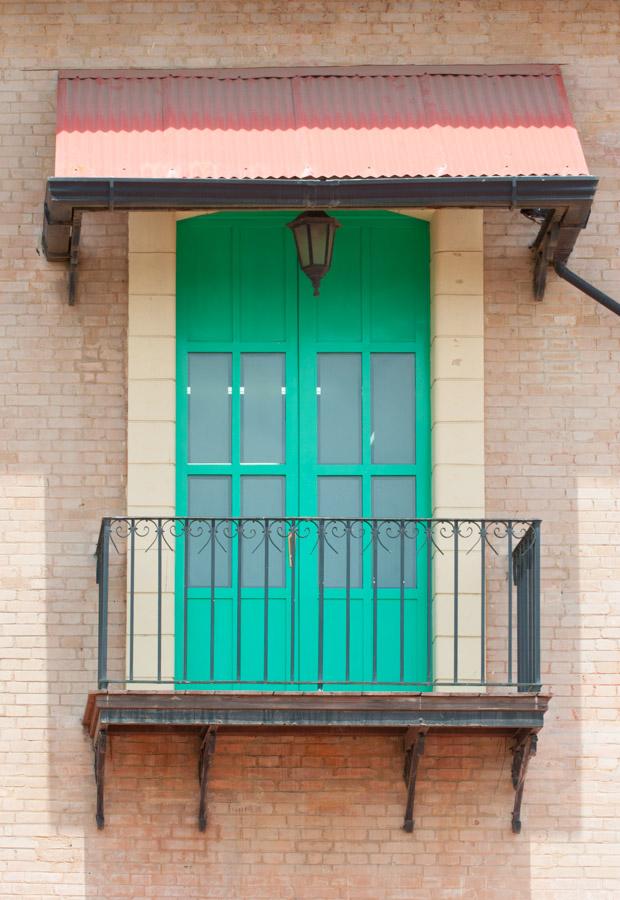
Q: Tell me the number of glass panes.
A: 8